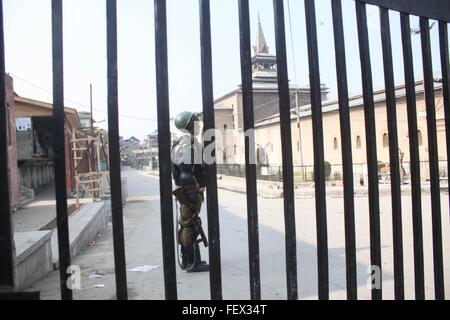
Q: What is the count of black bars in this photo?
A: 14